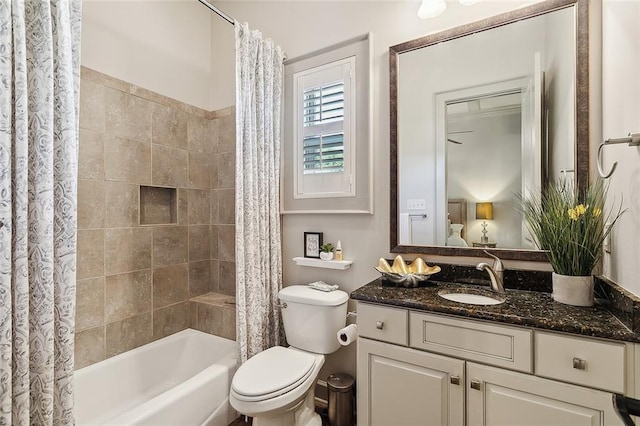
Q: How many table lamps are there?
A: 1